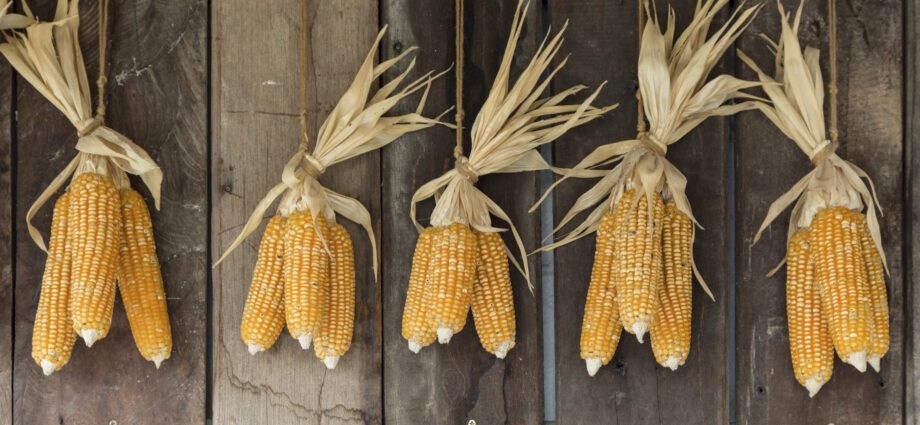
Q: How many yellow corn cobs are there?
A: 15